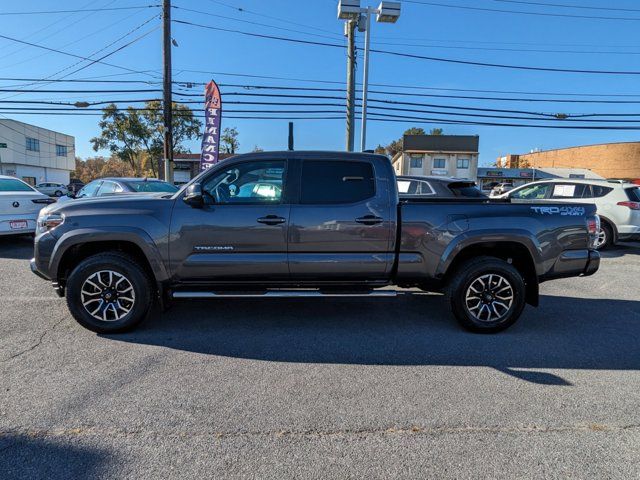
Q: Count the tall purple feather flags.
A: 1